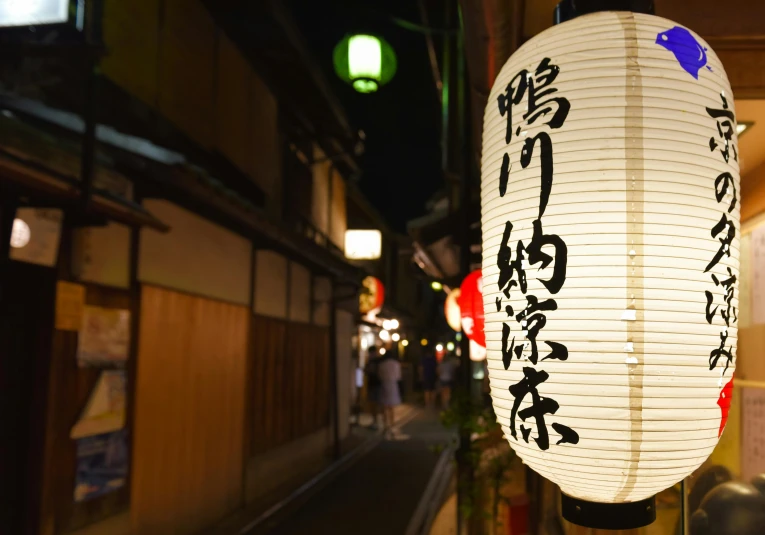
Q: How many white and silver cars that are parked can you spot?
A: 0